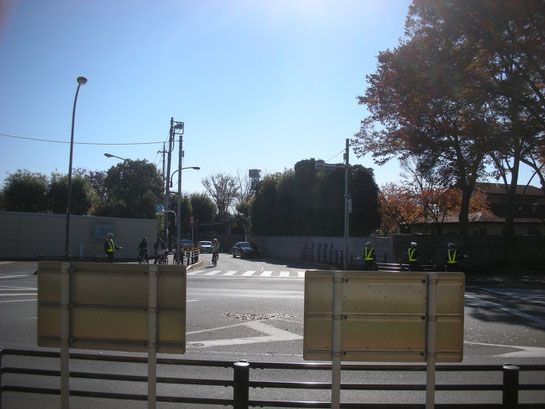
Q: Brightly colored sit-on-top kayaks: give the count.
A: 0